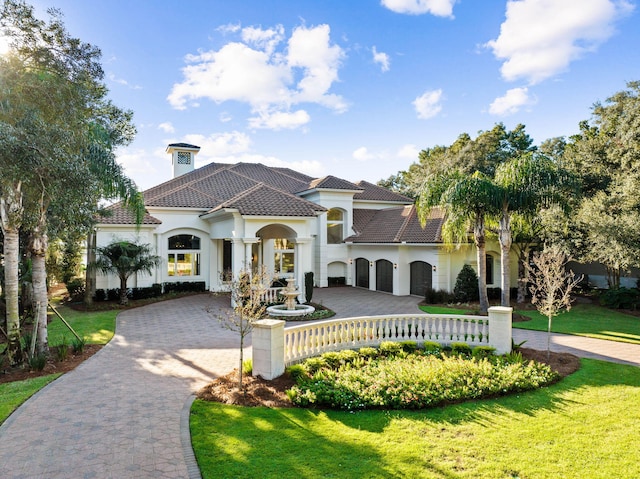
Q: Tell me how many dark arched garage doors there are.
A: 3